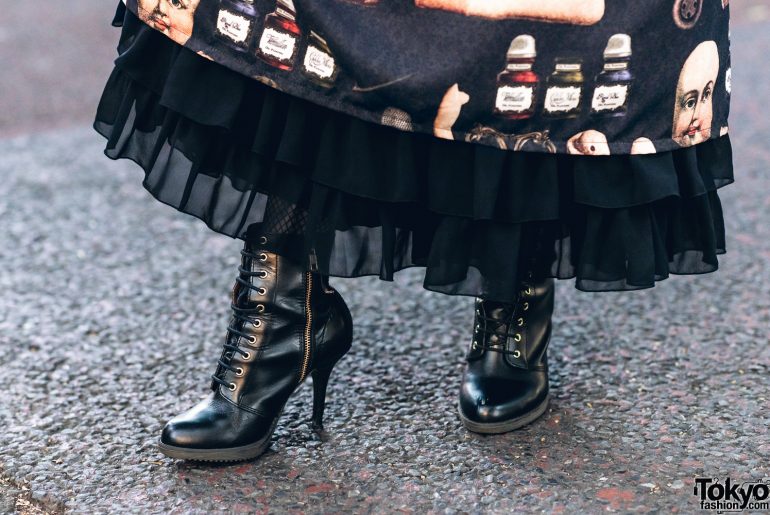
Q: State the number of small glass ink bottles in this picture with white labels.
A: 6